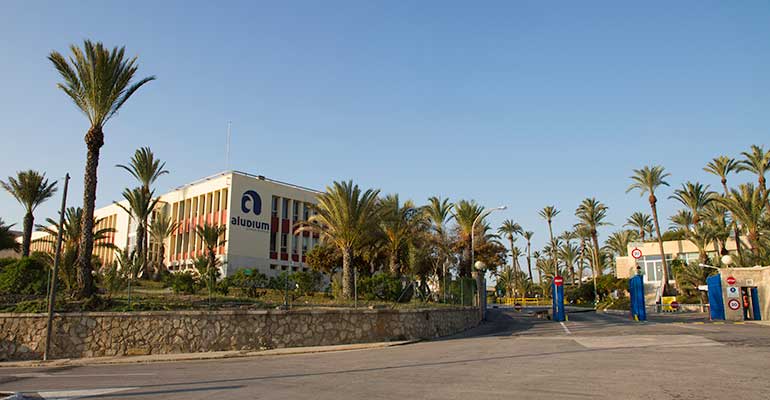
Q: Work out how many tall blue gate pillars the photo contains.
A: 3